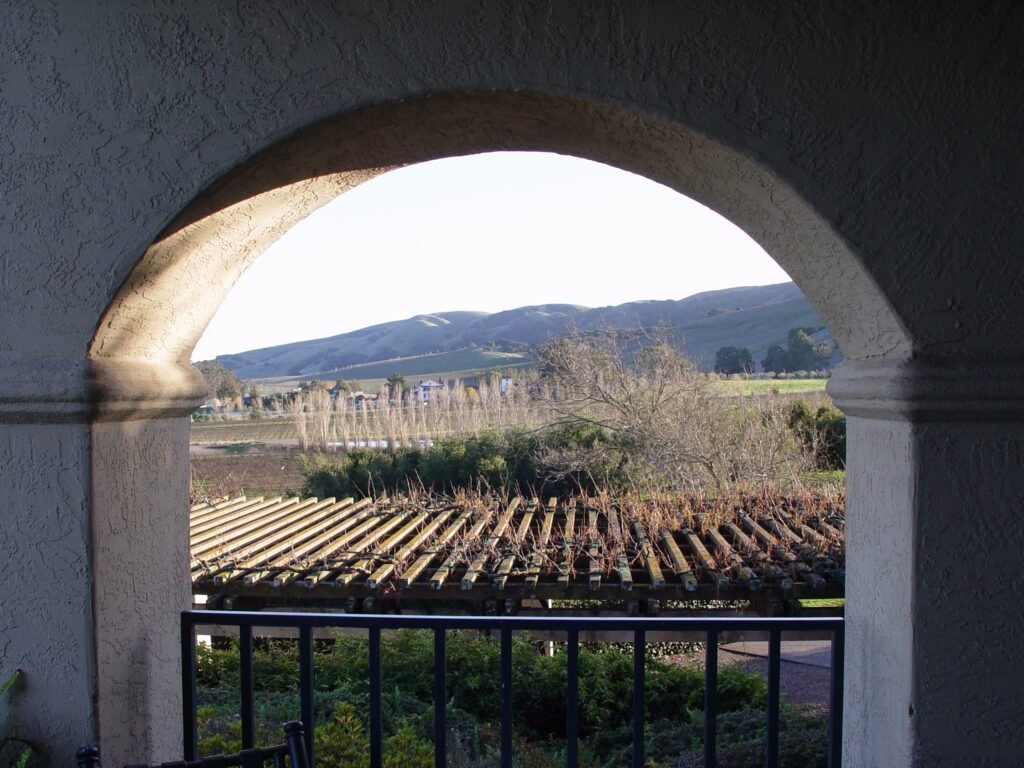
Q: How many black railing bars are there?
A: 11